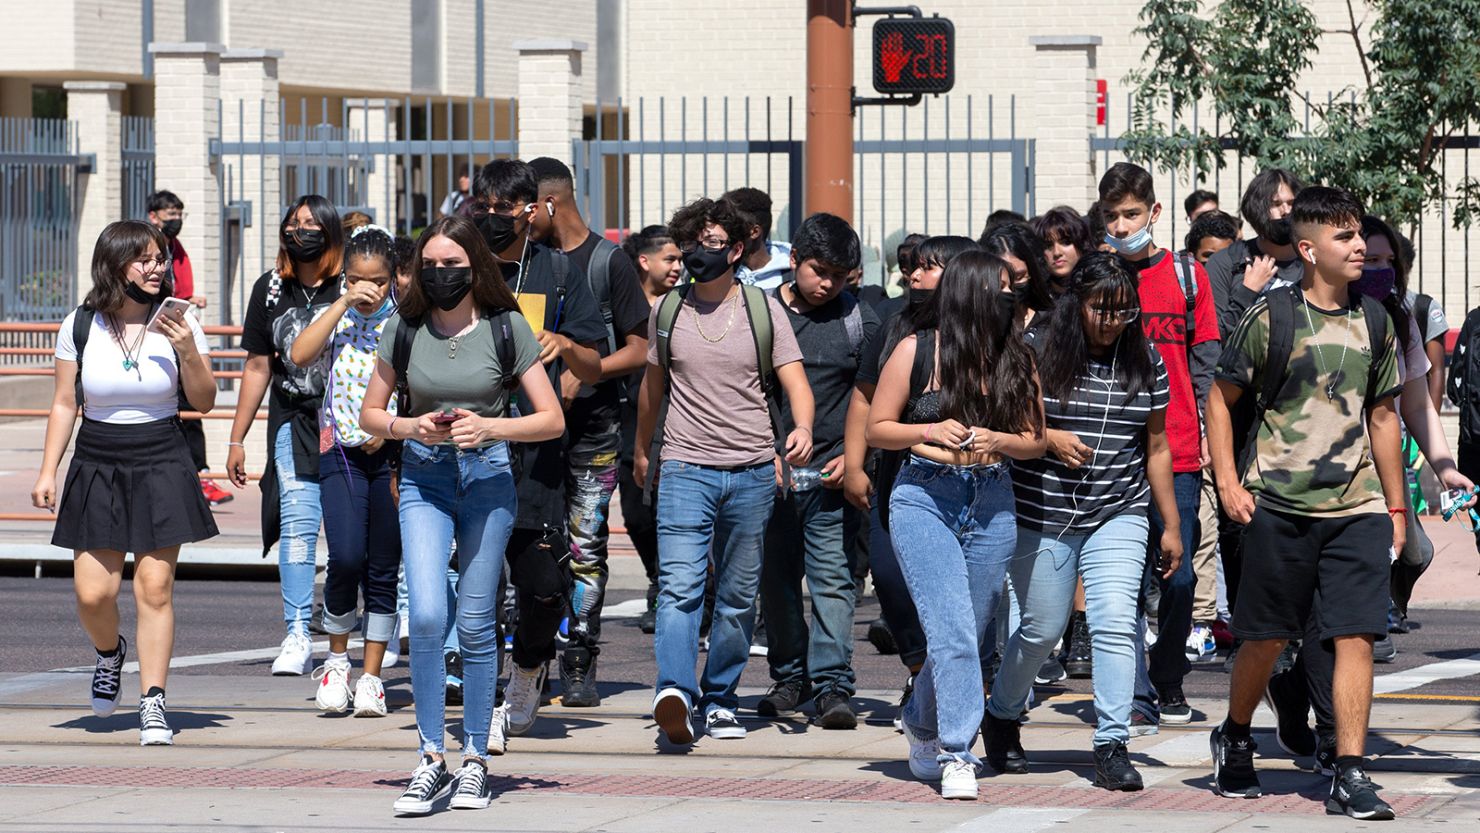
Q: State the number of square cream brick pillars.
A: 6